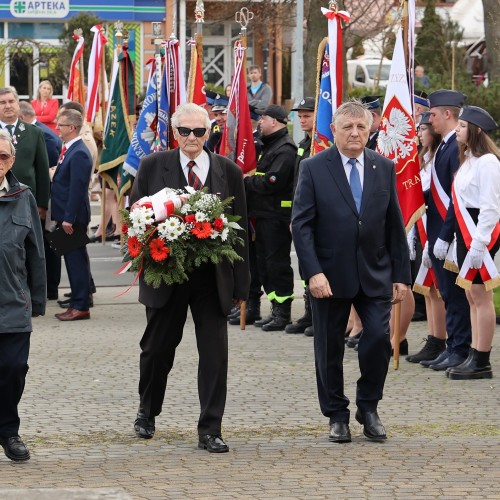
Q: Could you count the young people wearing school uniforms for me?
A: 3